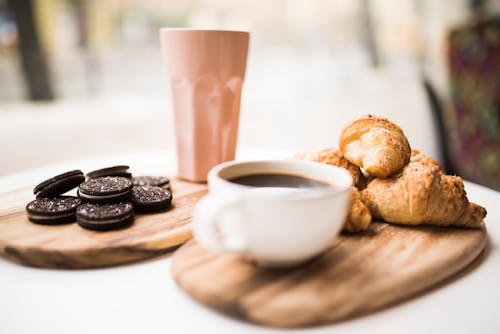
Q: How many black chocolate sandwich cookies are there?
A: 7